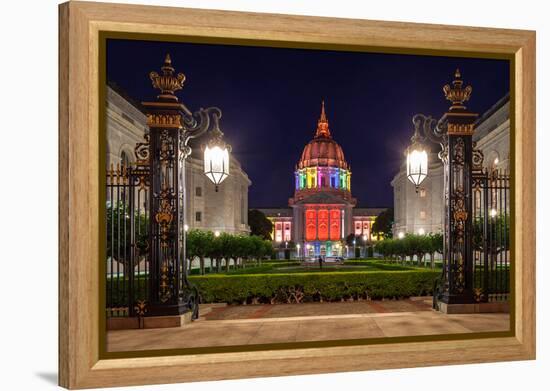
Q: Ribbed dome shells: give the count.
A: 1